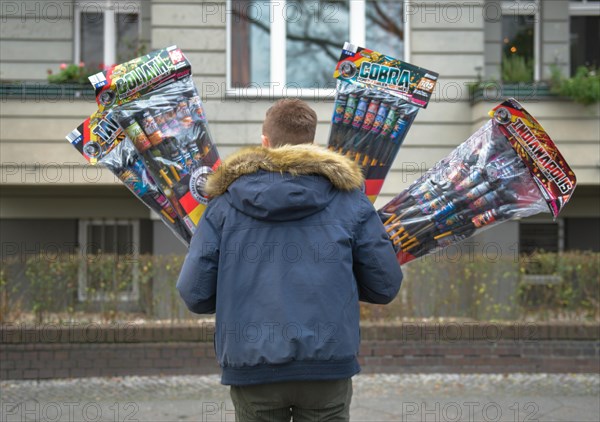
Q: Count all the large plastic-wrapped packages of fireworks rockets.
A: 4